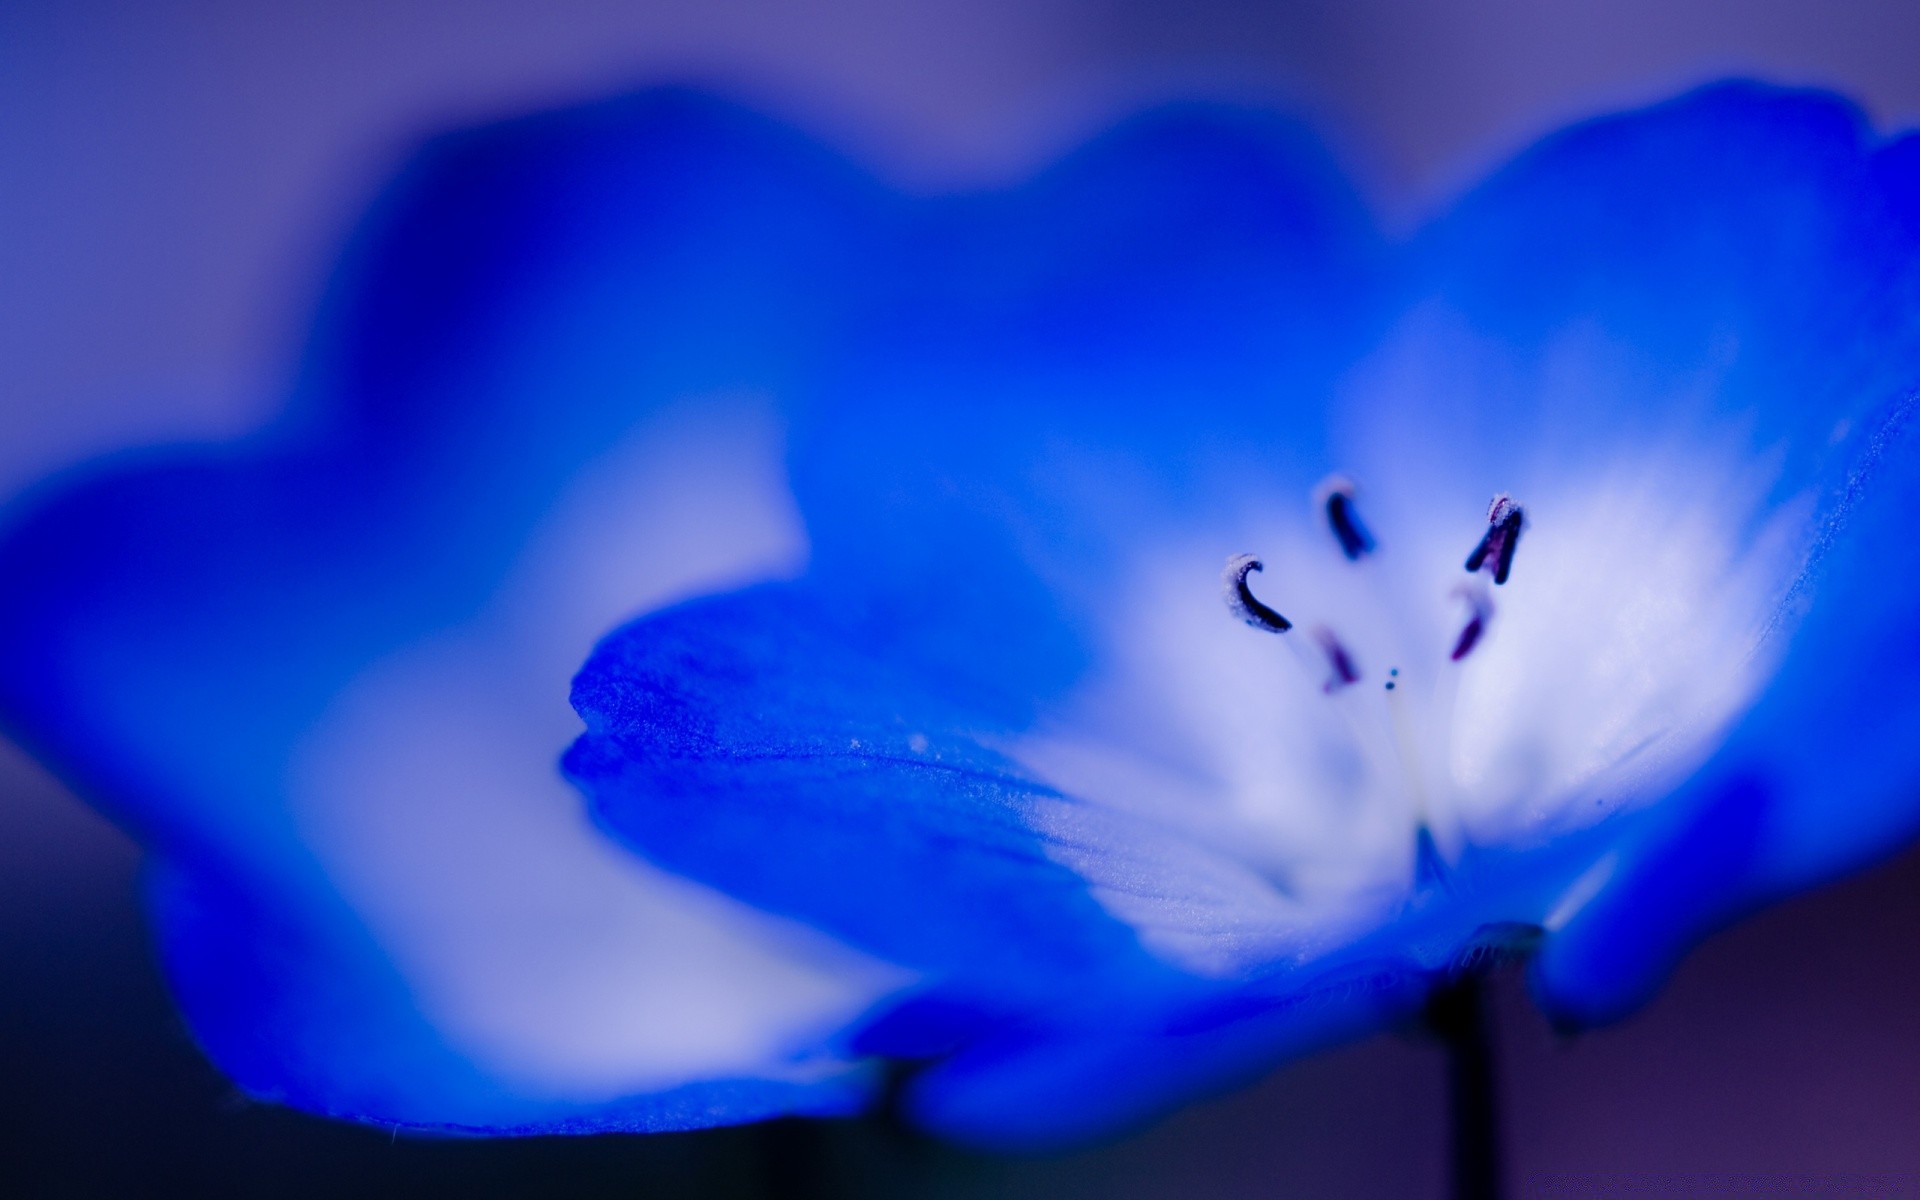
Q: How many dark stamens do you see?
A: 5